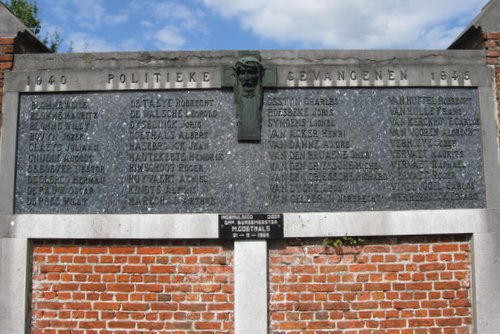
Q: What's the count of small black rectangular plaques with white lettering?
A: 1